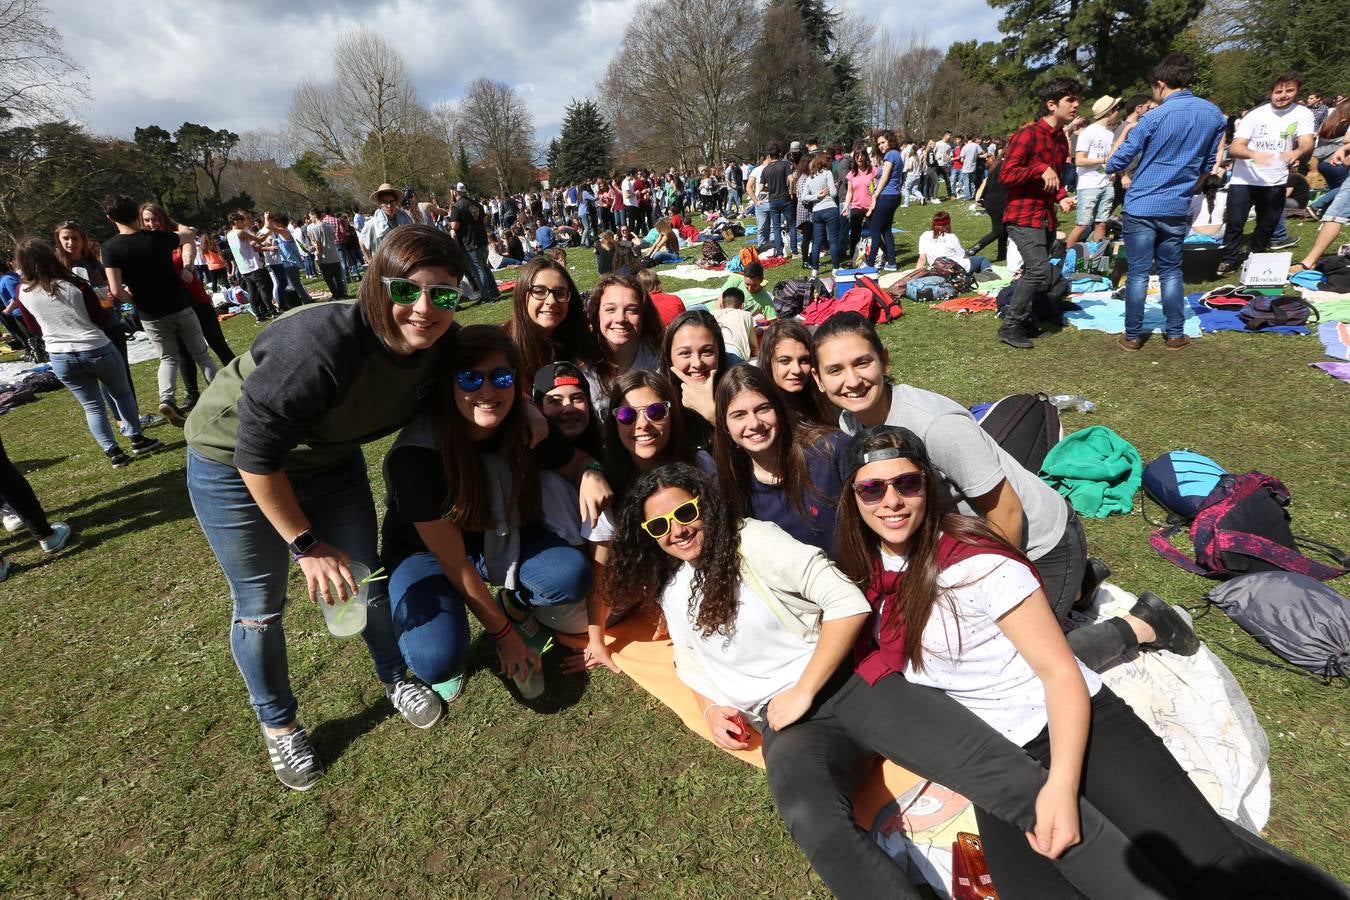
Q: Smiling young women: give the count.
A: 12